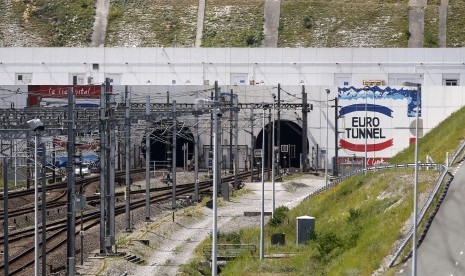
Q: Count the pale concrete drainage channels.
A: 5